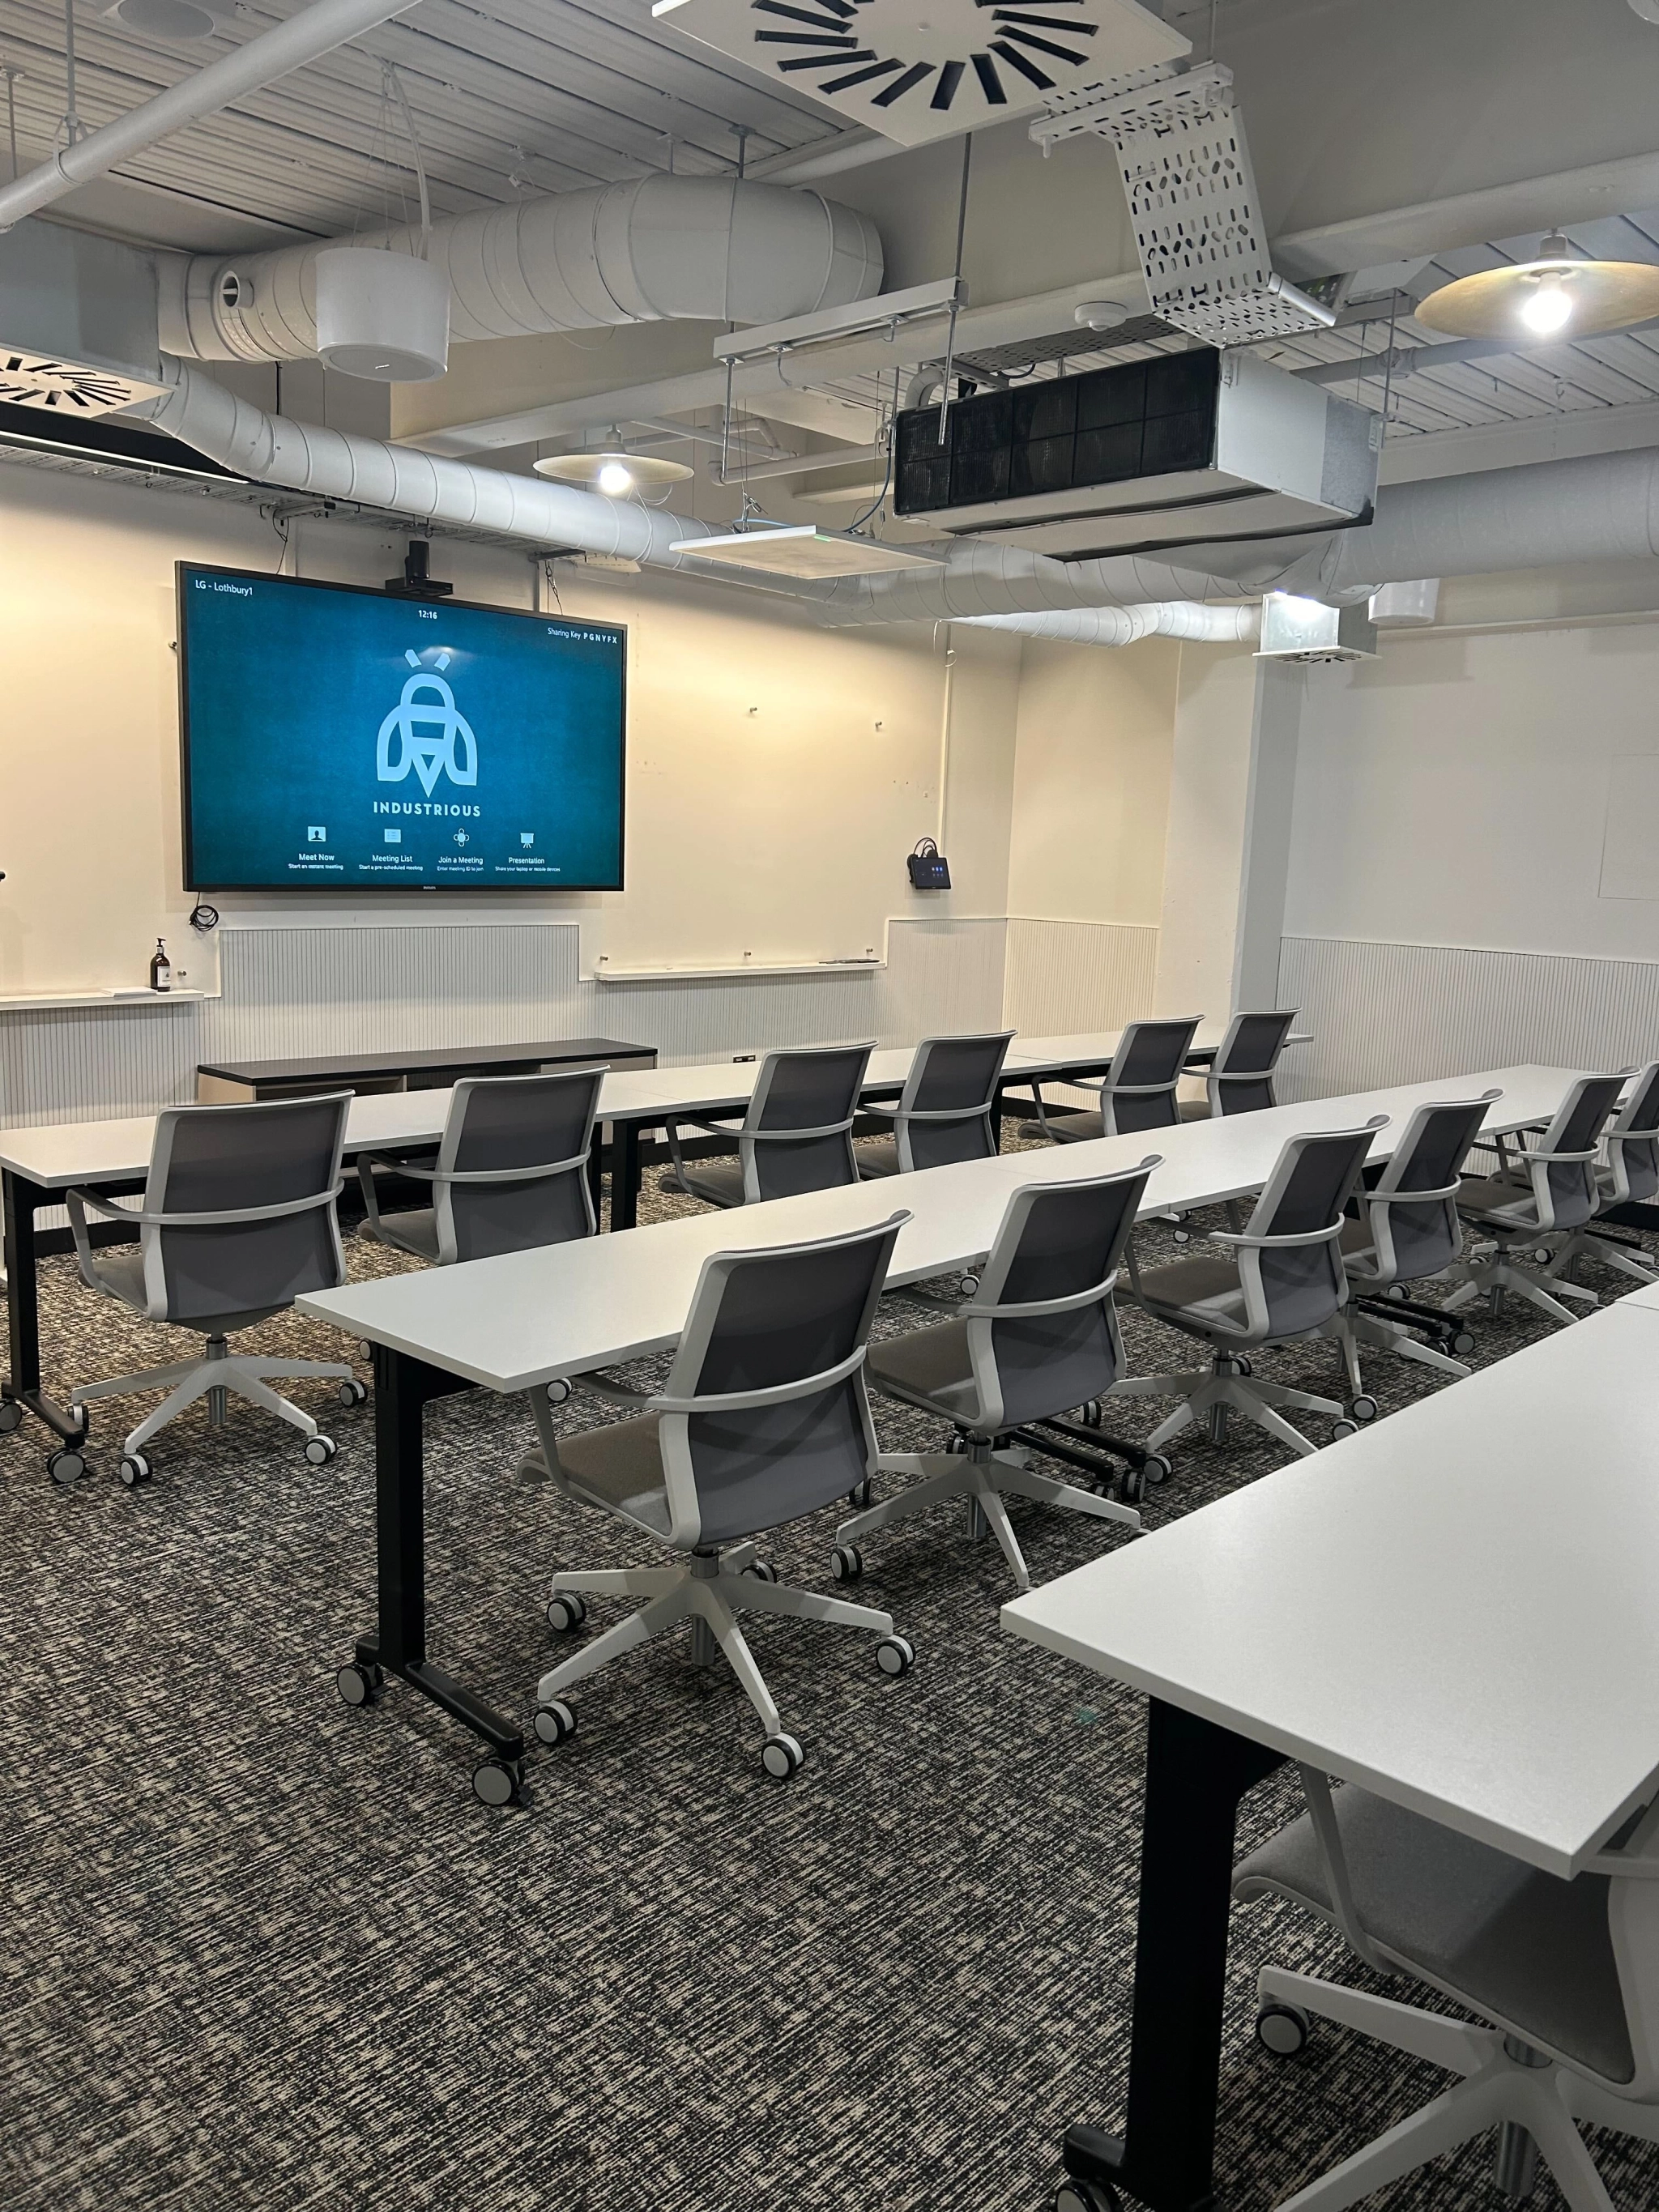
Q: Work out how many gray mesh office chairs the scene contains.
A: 13